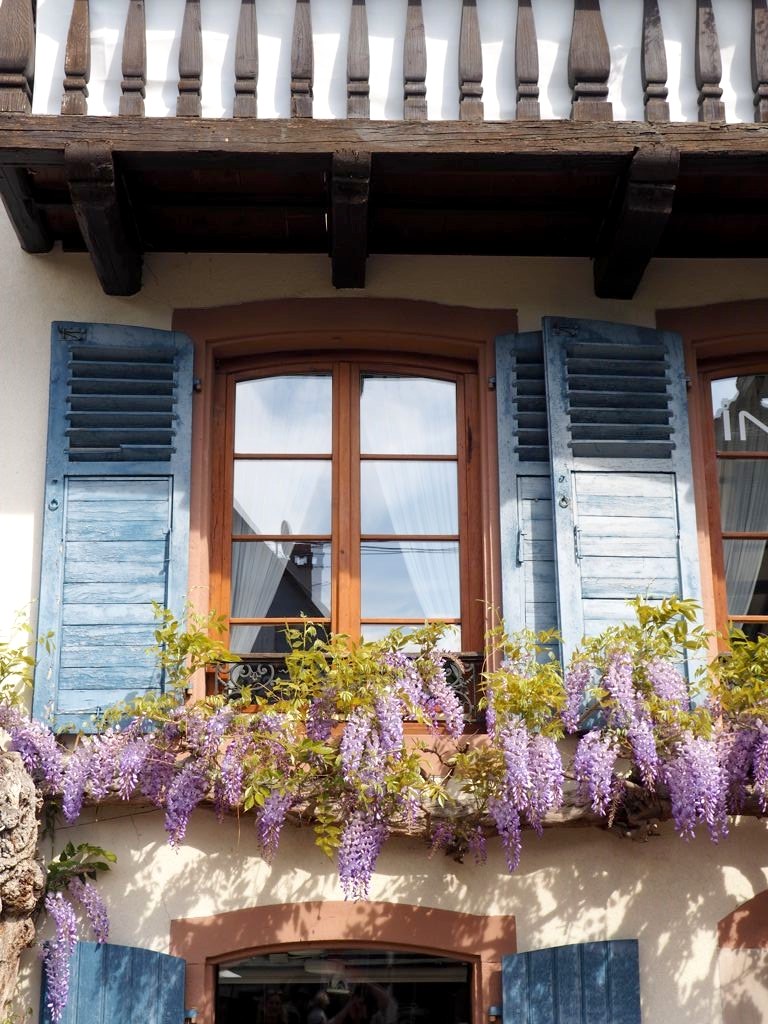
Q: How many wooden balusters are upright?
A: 14